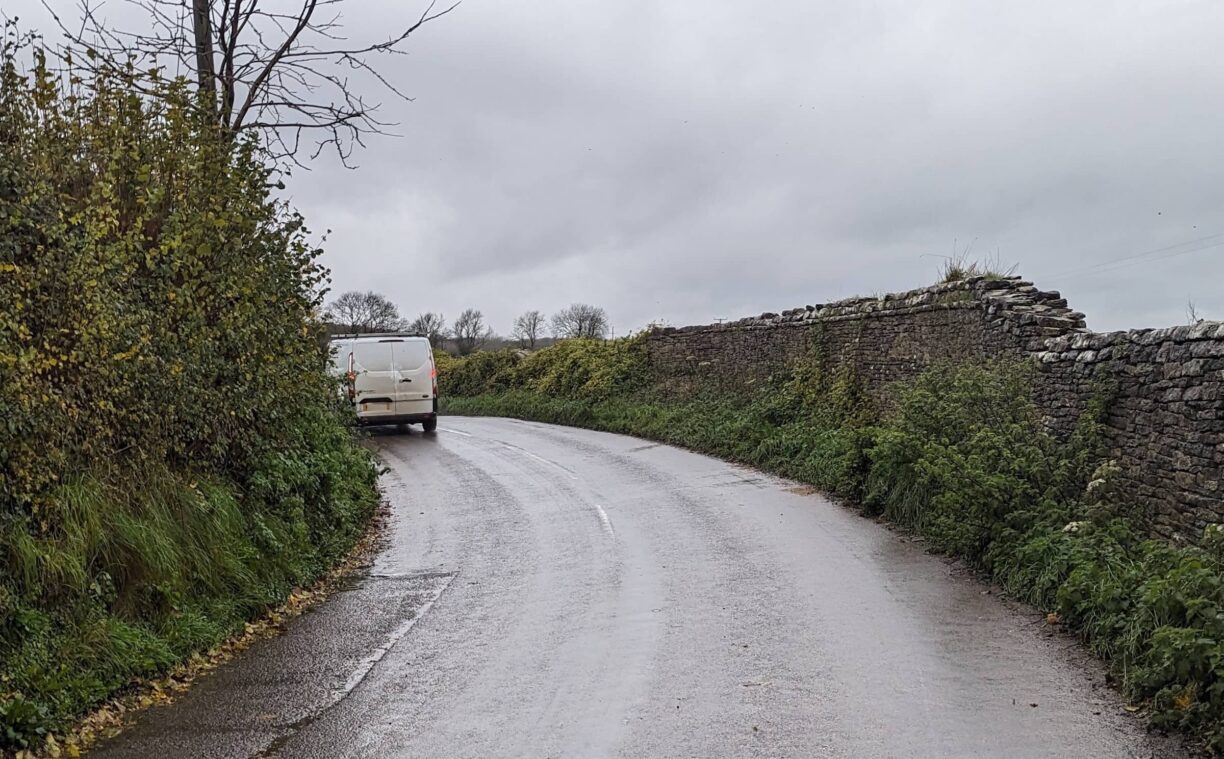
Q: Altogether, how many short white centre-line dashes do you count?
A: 3